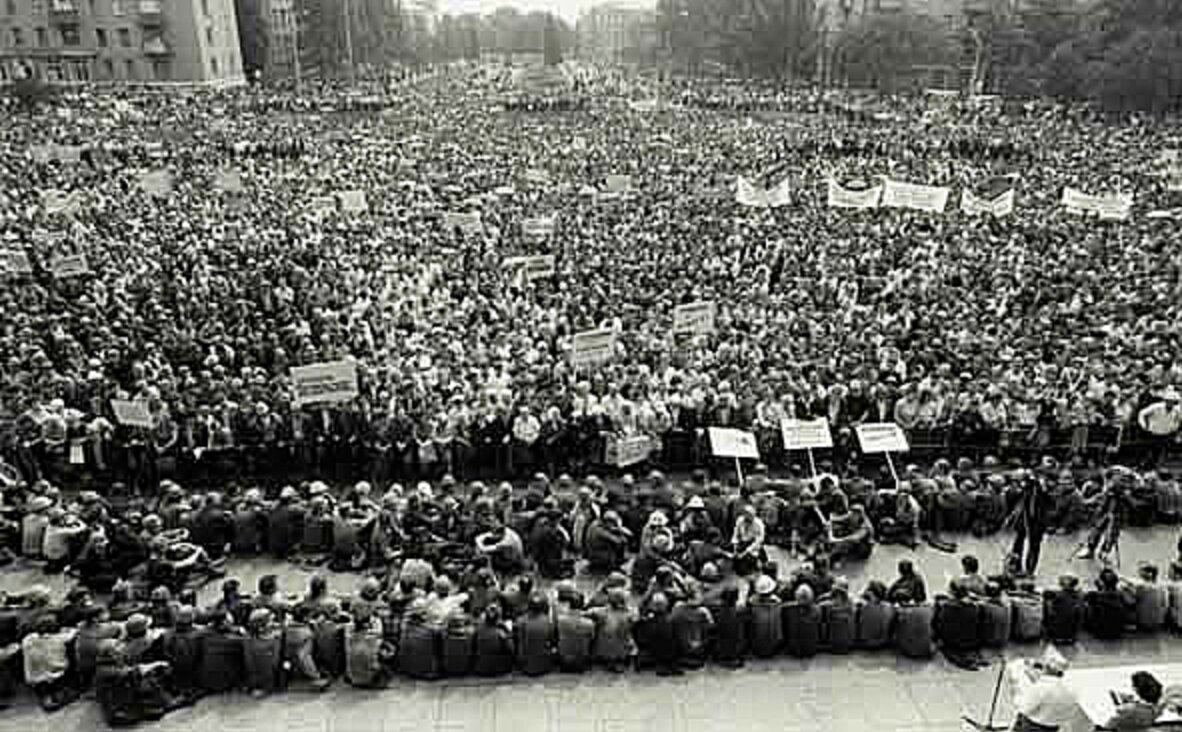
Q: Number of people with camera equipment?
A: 2